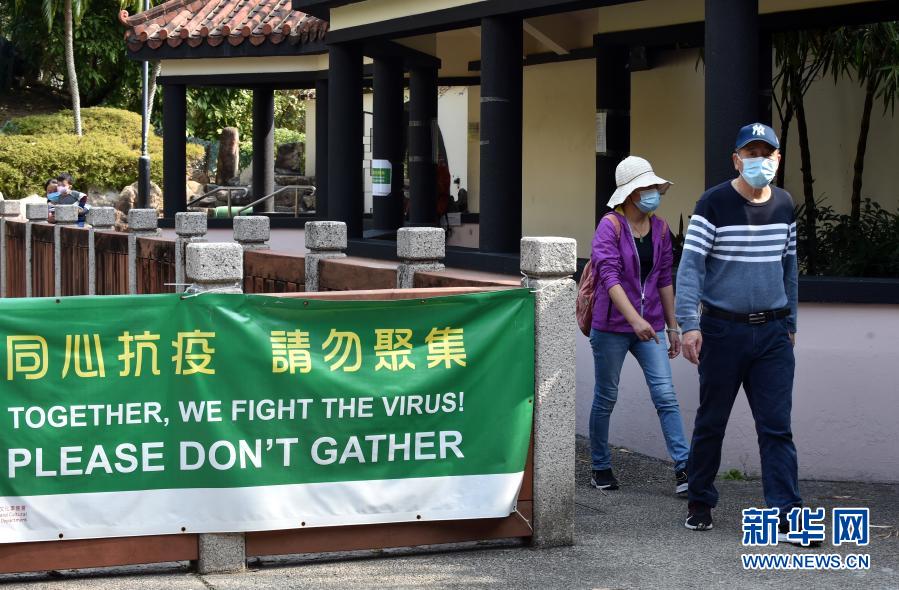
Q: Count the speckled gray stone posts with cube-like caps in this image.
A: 11